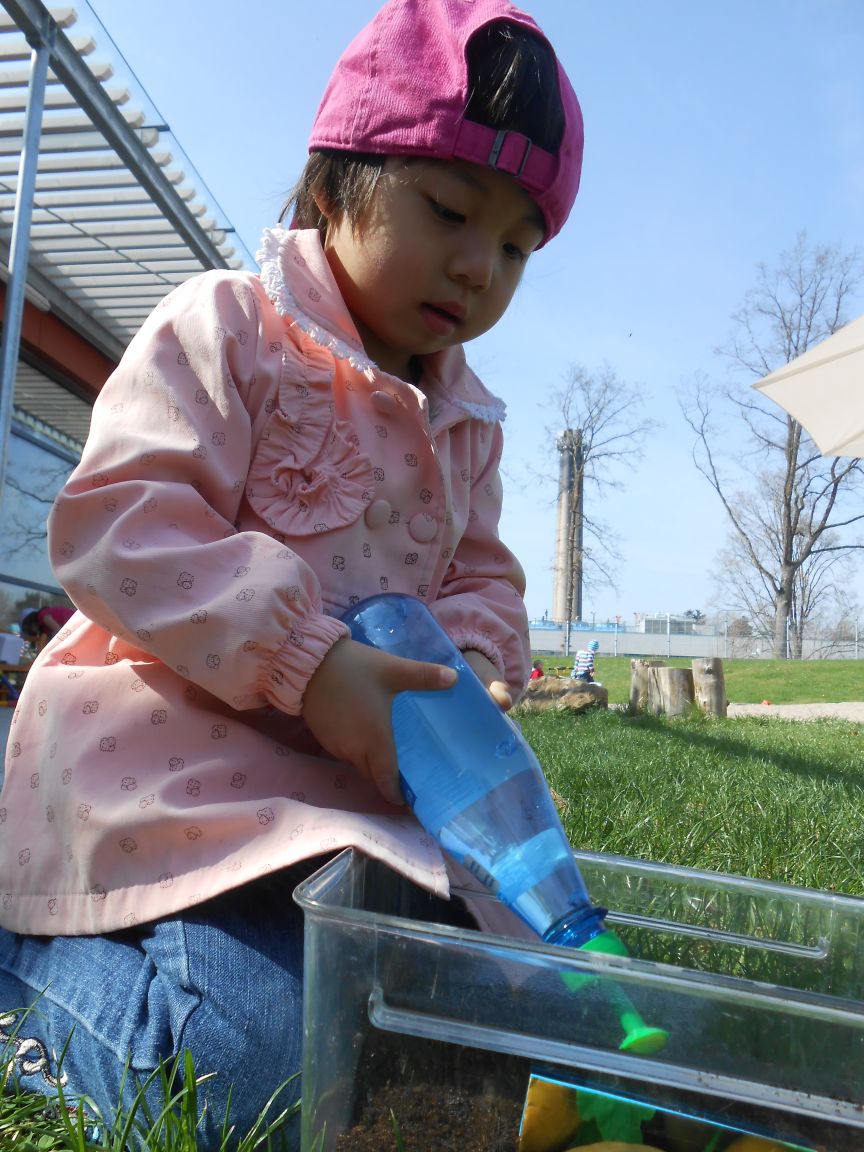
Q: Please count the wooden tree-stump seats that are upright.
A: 3